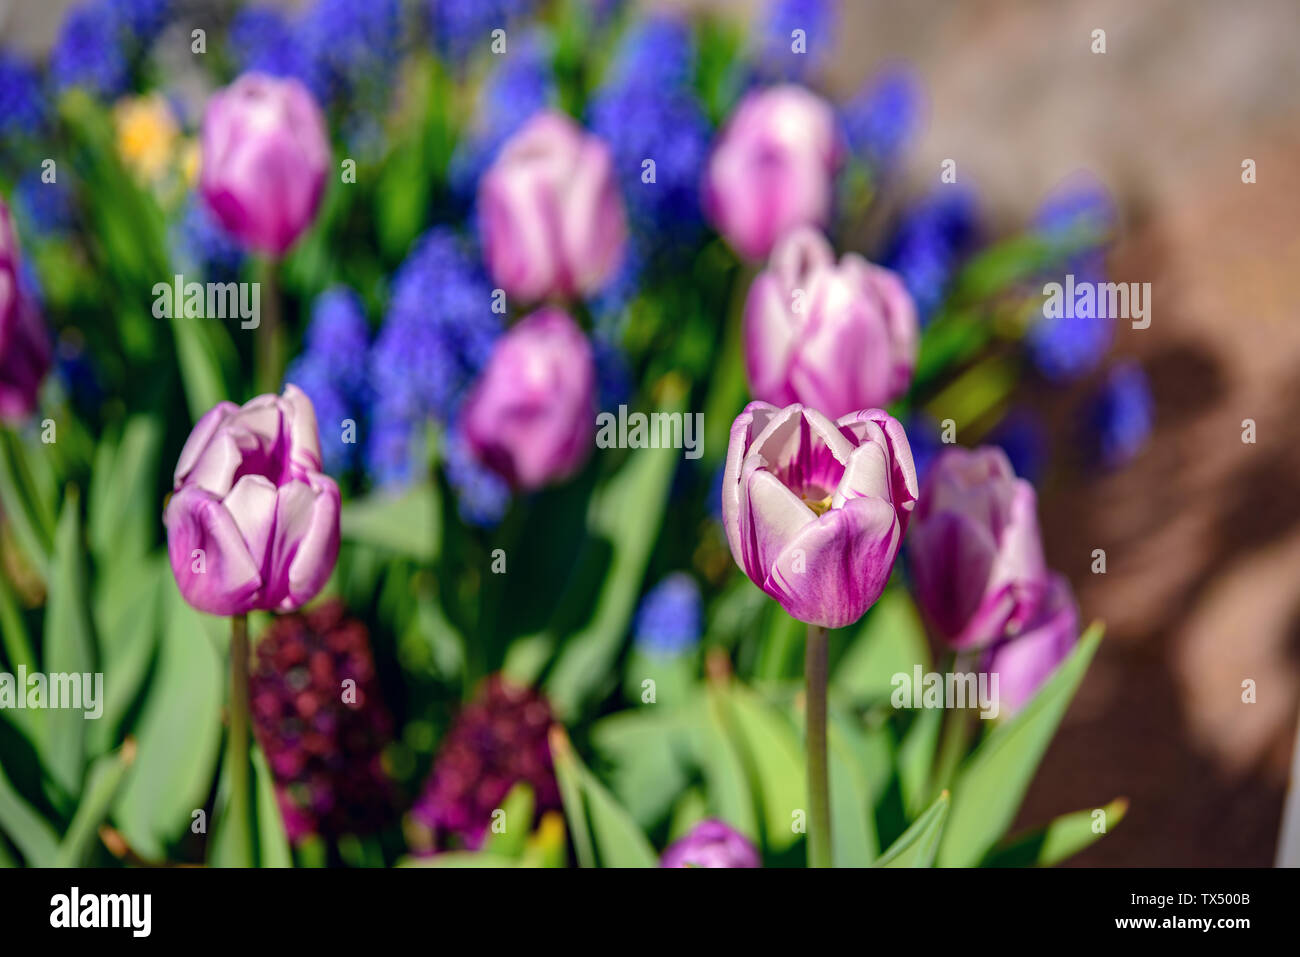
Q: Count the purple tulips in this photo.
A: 11